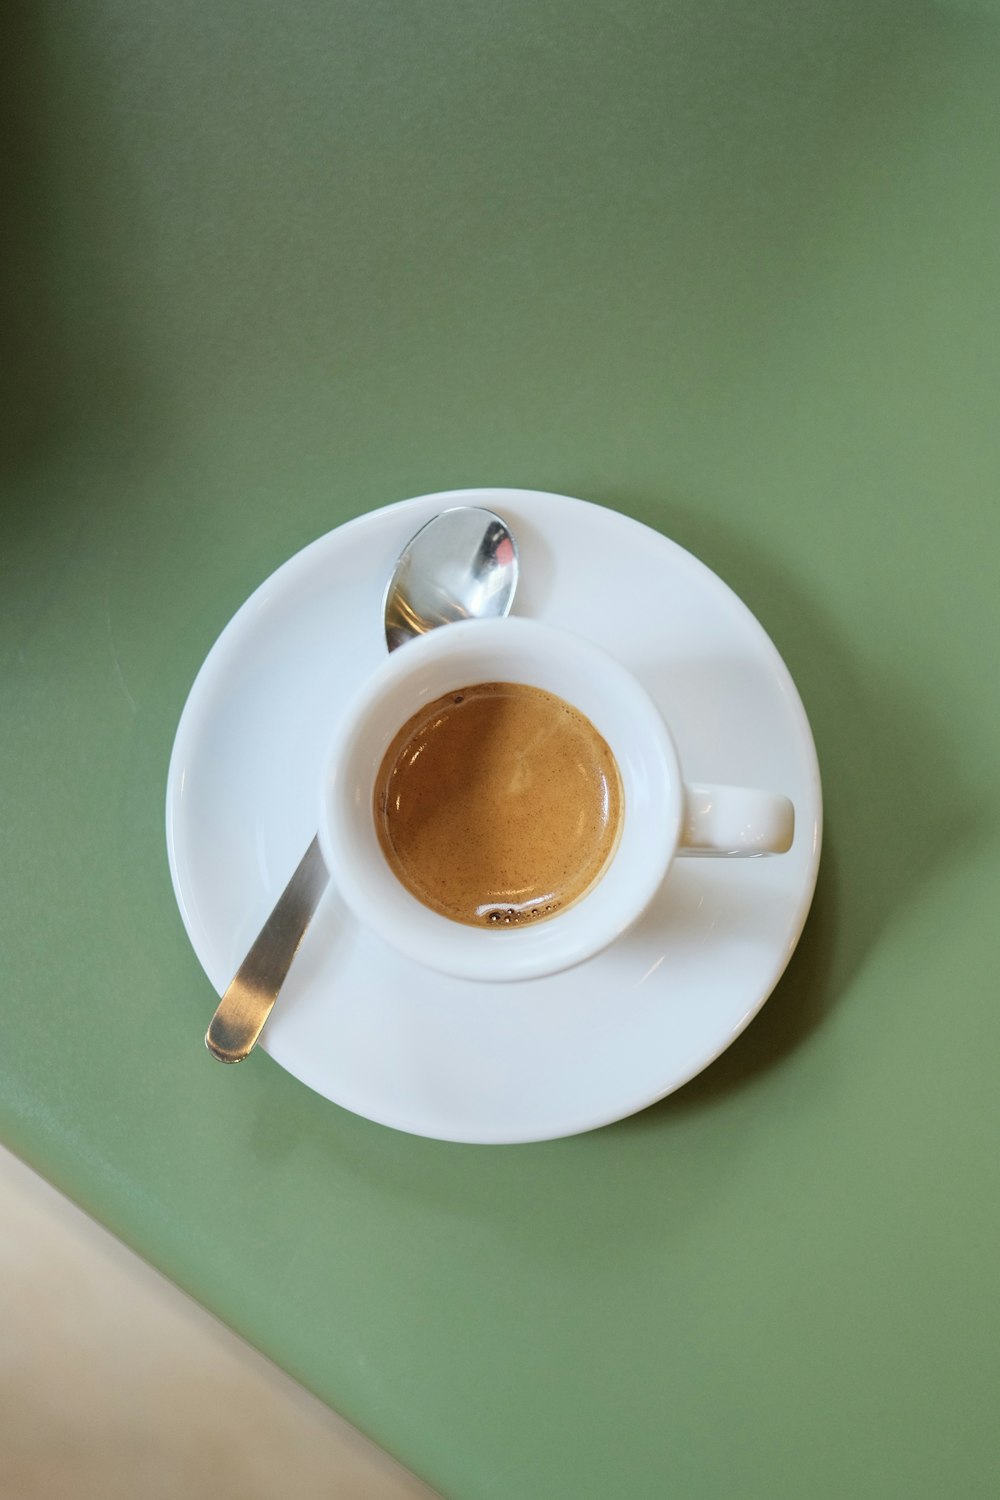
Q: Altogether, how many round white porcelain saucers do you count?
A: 1